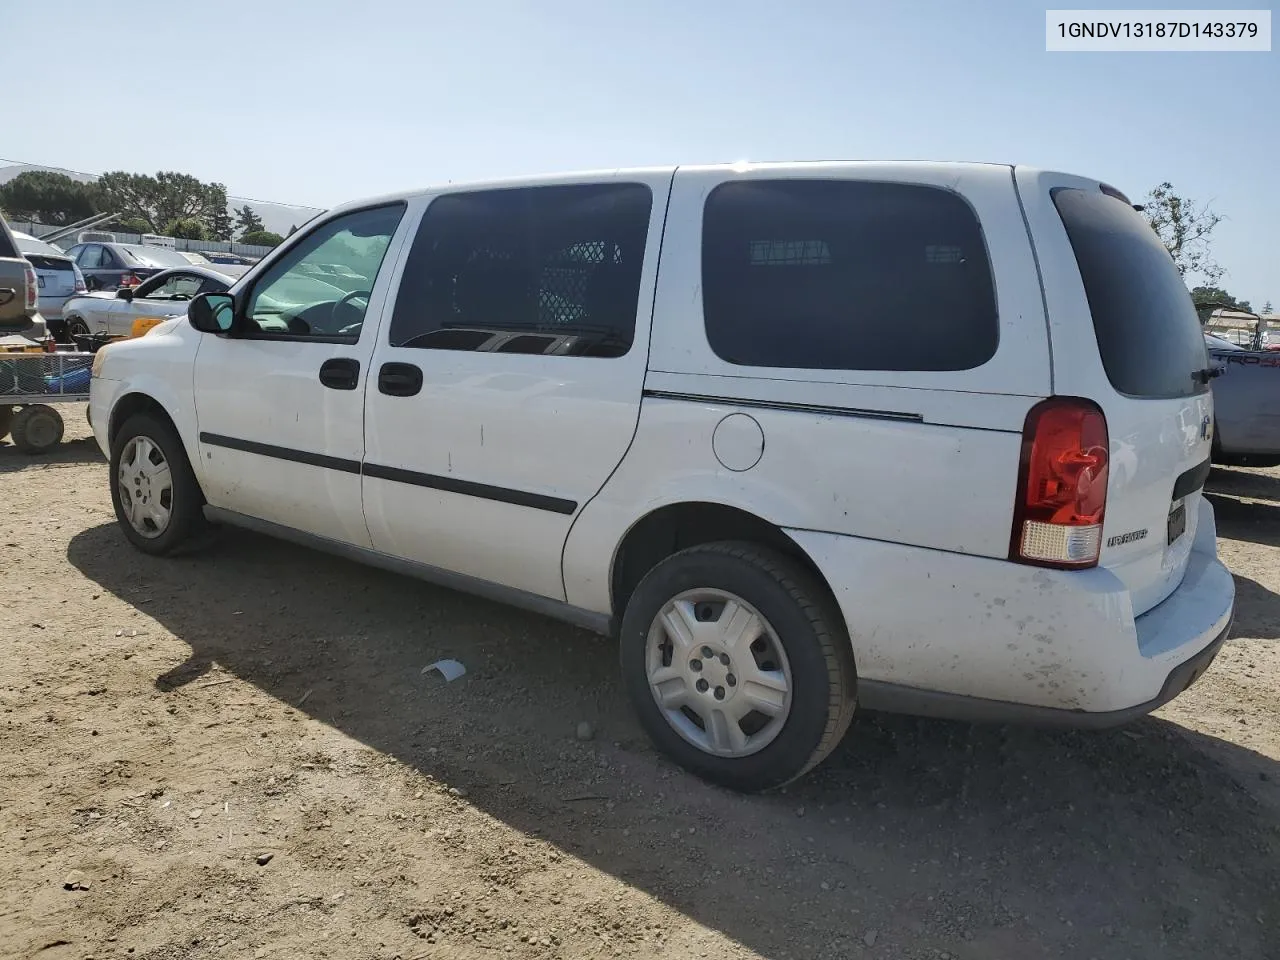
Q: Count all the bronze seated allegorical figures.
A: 0